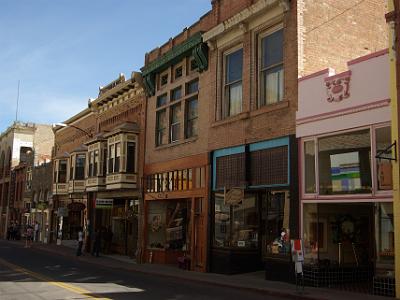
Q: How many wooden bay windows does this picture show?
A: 4